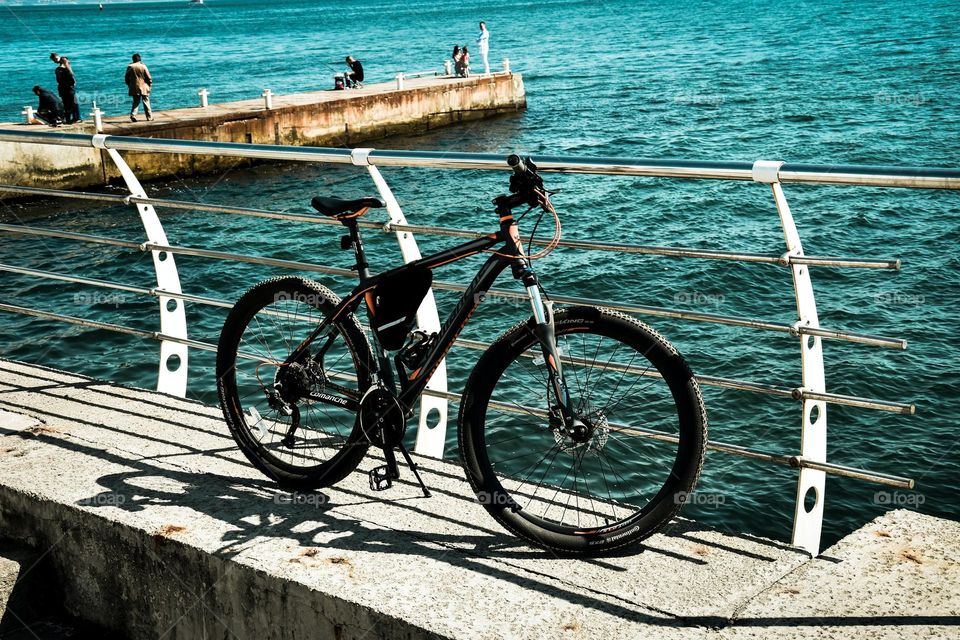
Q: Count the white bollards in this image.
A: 7